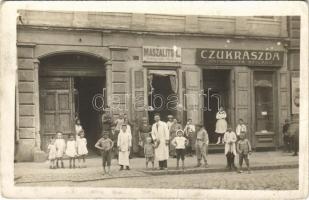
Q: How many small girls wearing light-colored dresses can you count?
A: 4